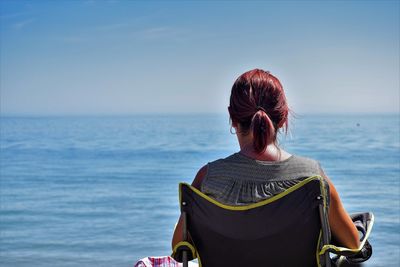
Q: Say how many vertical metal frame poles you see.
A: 2